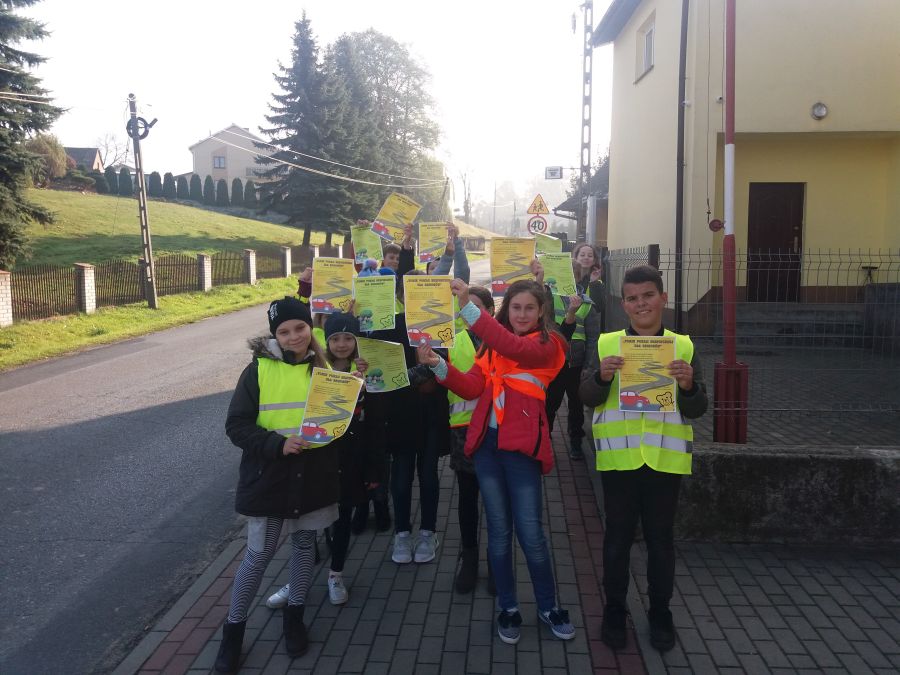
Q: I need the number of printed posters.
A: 12